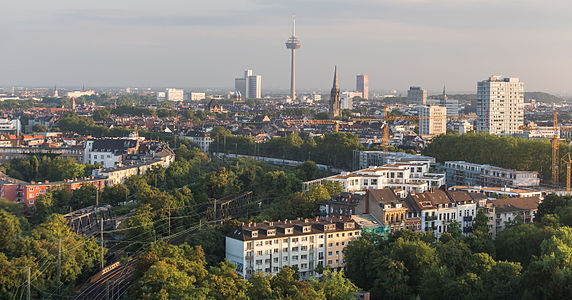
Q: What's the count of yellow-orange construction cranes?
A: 4